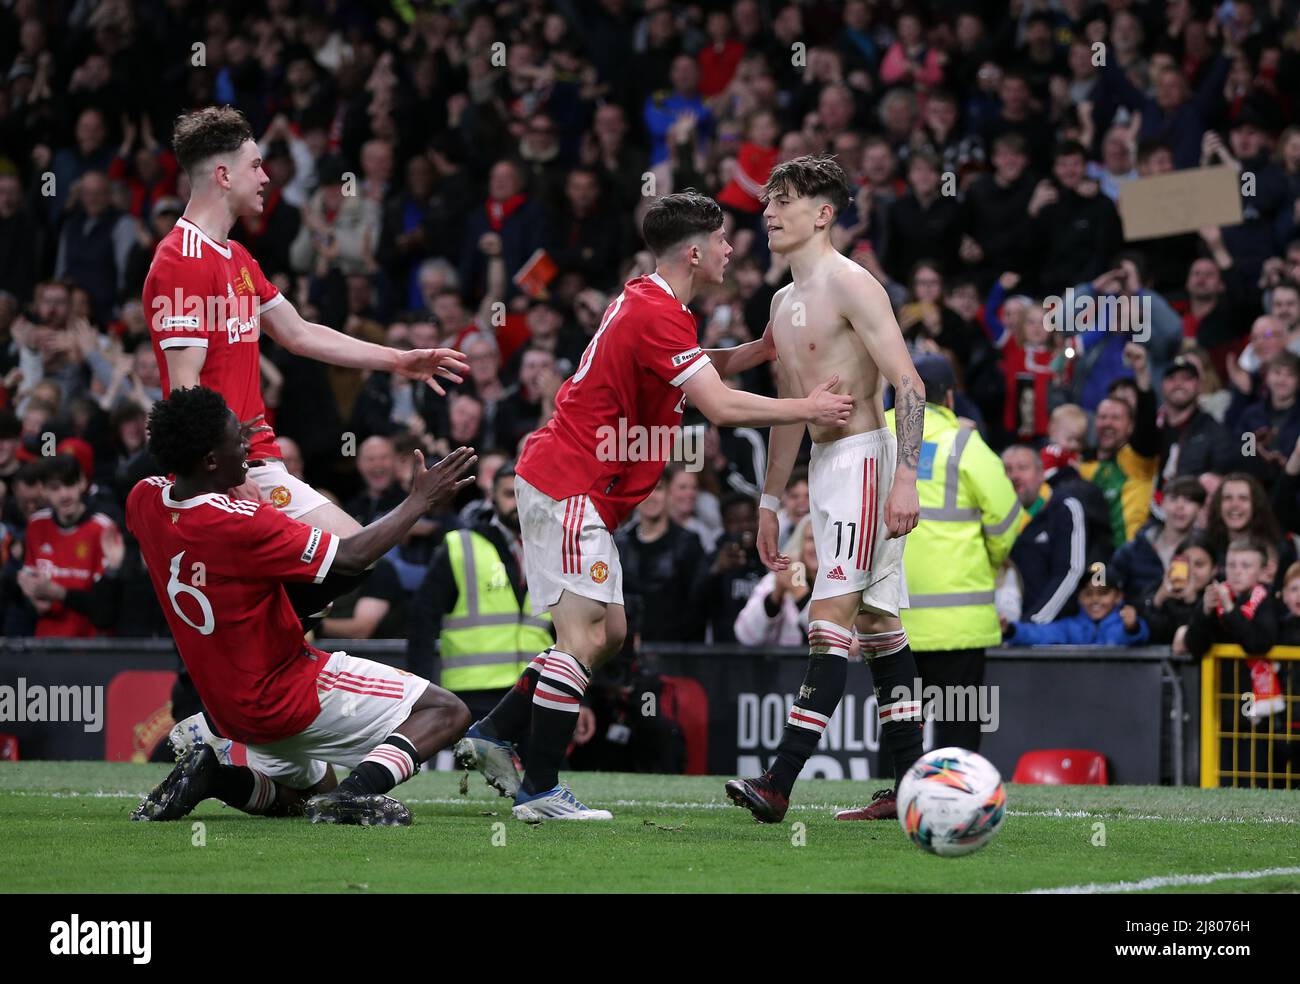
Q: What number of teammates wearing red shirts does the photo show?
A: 3